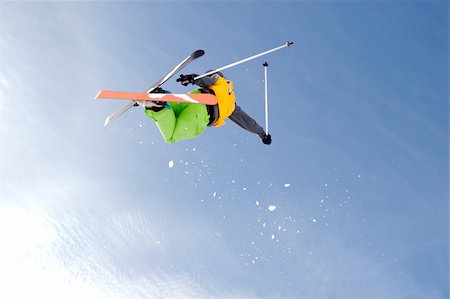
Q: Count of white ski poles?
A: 2